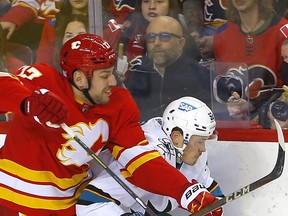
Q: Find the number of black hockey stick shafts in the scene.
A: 2